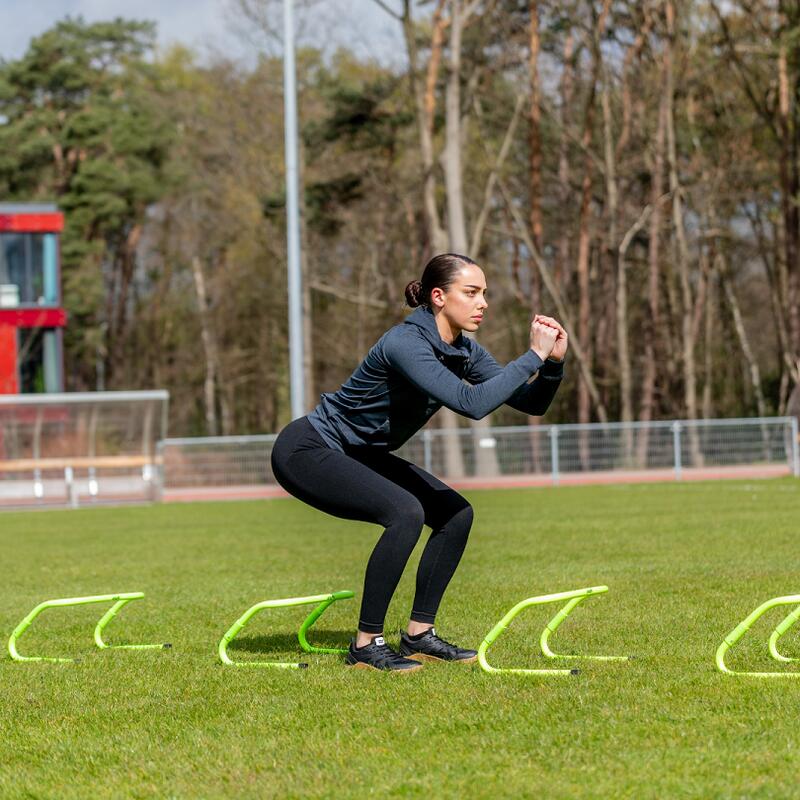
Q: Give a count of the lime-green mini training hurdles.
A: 4